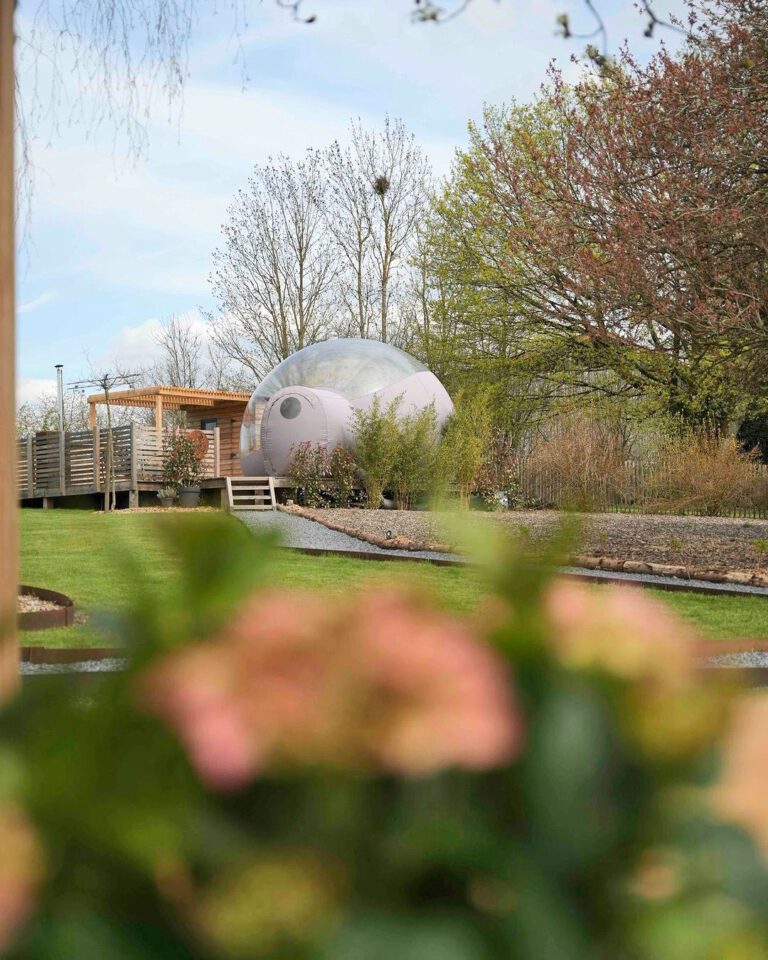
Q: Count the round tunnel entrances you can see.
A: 1